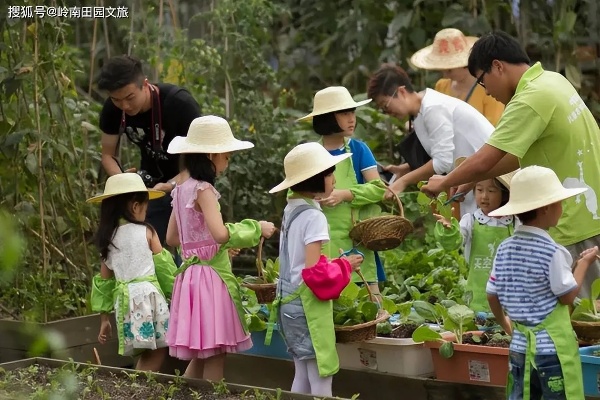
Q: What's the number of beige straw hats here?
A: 7